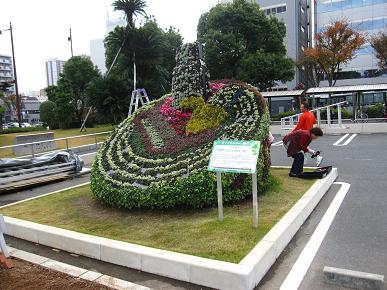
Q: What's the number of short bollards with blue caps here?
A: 0